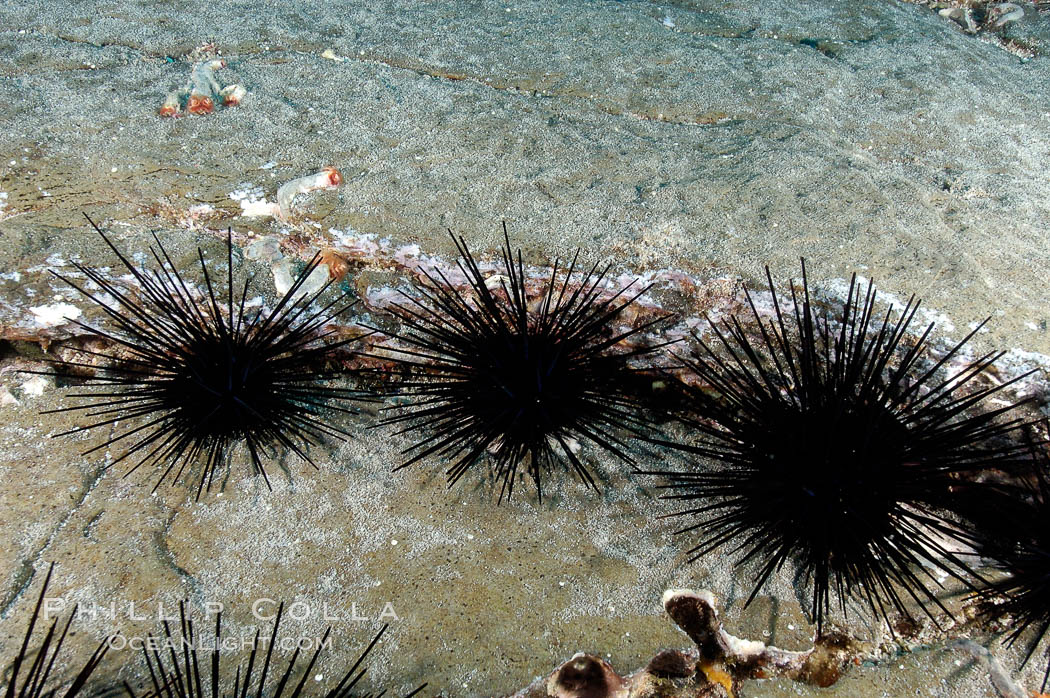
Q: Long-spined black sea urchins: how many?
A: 6